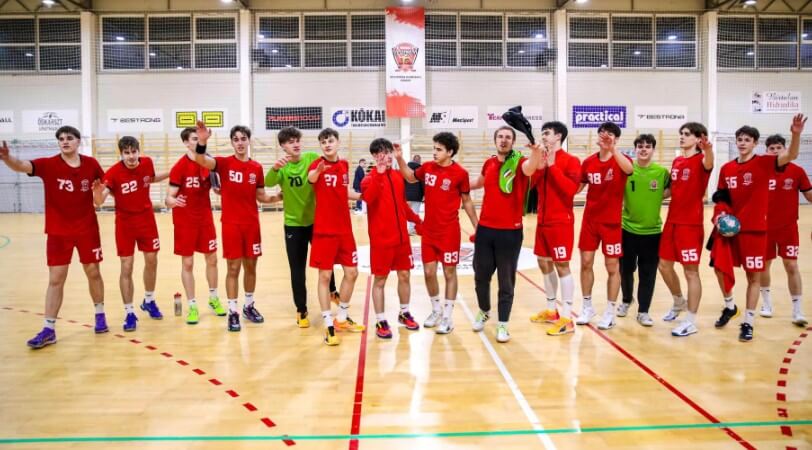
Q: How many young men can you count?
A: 15